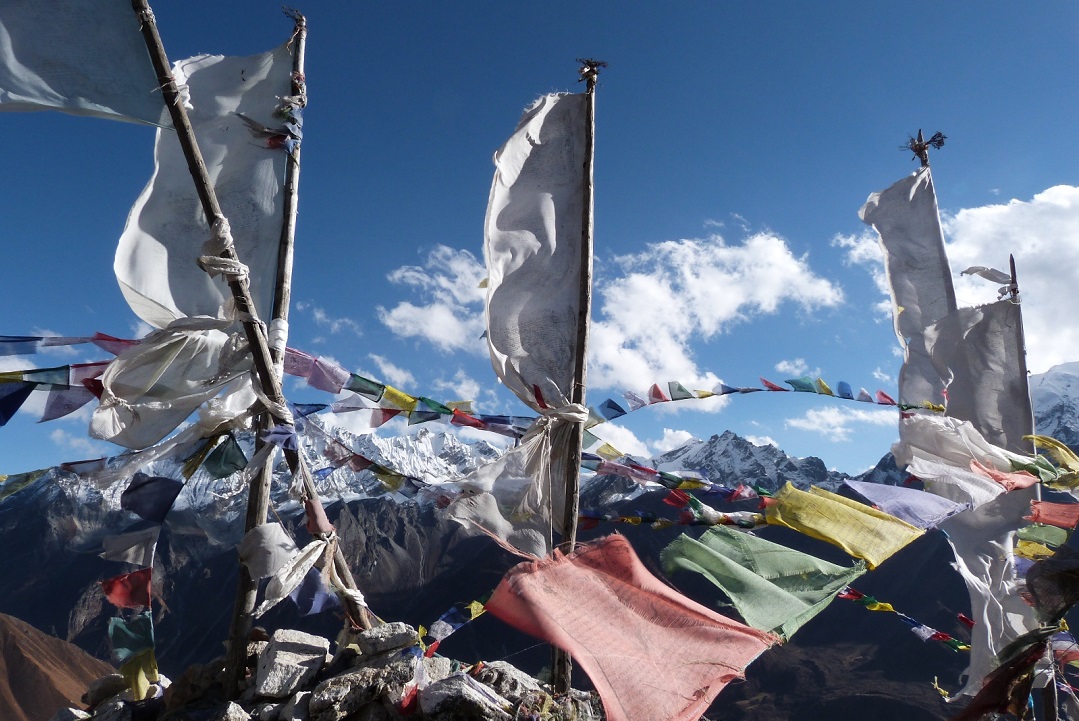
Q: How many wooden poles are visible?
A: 5